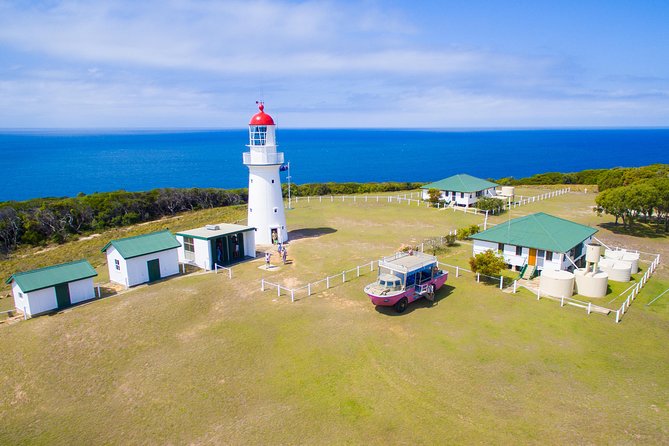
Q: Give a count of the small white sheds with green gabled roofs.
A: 2